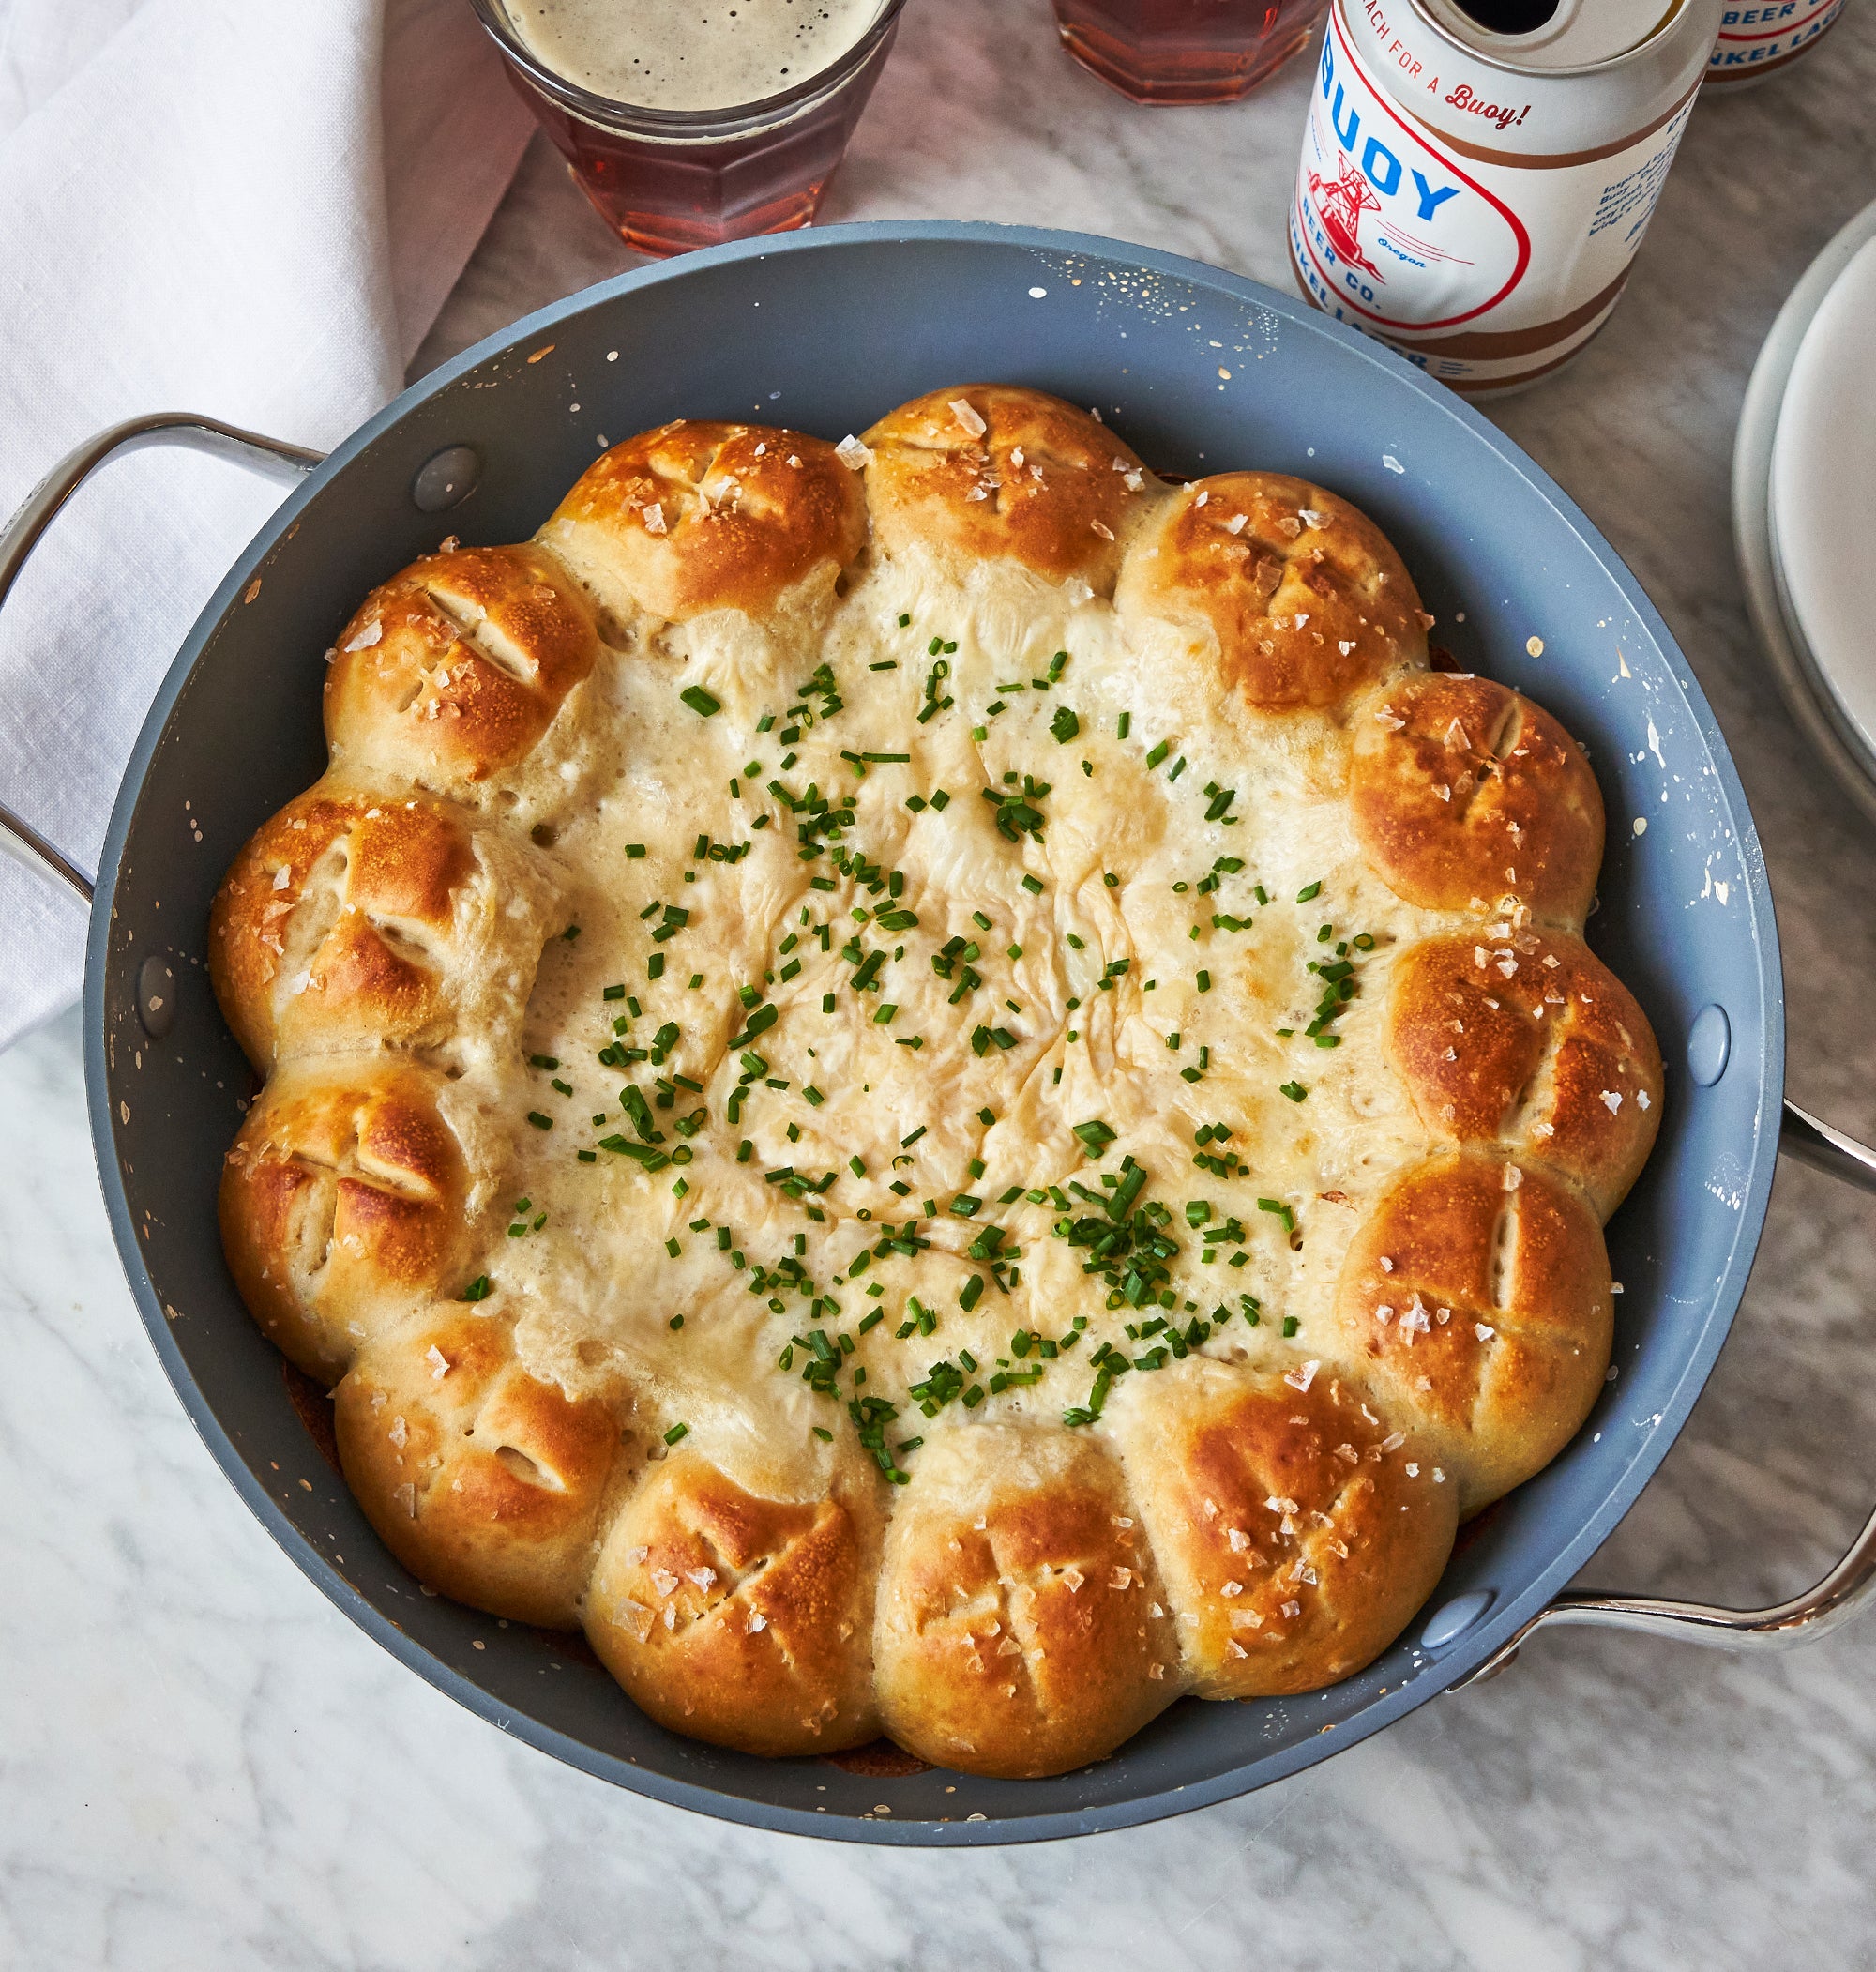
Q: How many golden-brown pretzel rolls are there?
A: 13